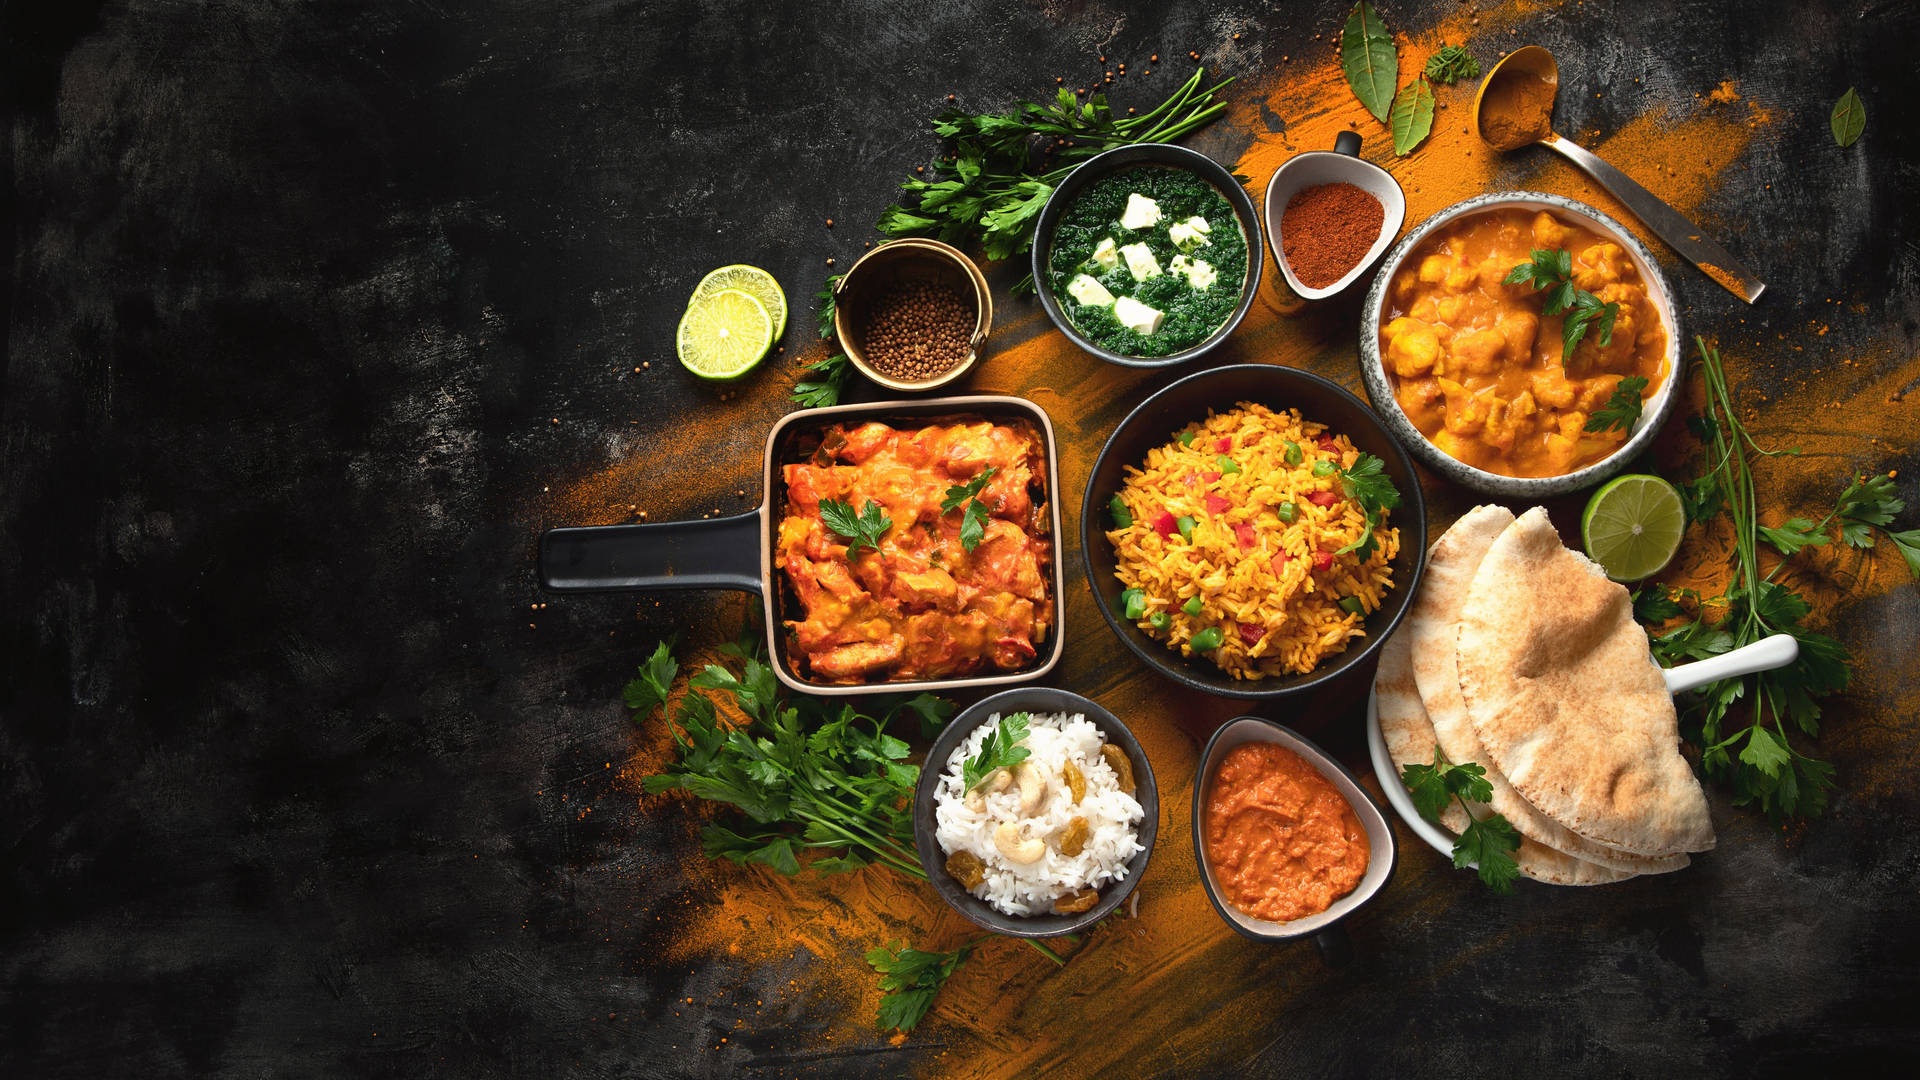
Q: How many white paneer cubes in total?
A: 7